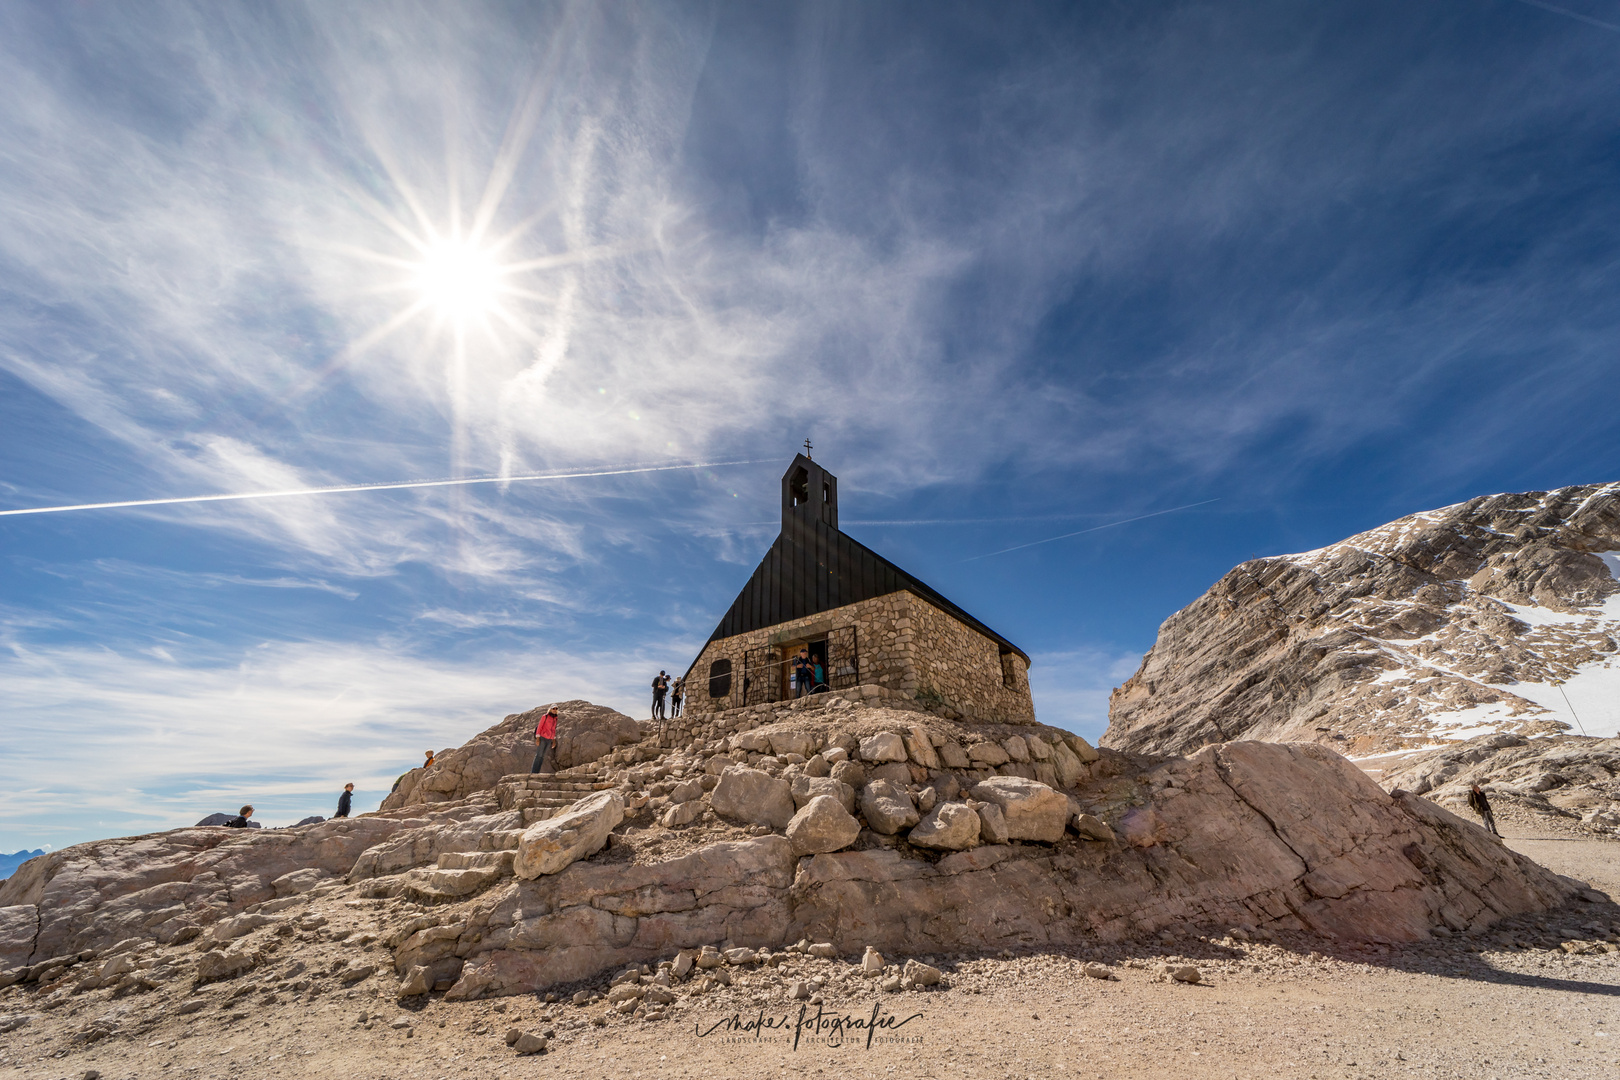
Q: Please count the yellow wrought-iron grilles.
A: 0